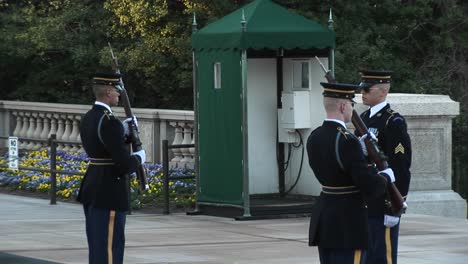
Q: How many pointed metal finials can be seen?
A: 3